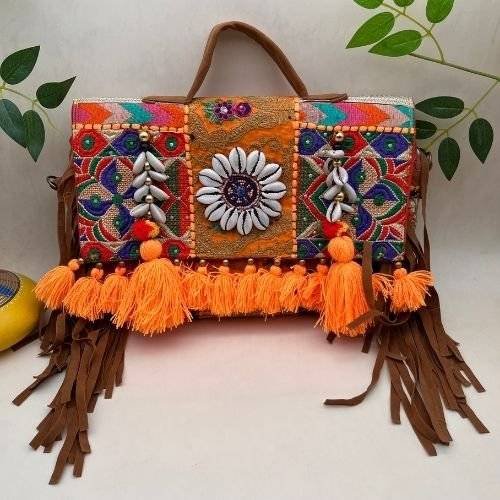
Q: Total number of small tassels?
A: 11